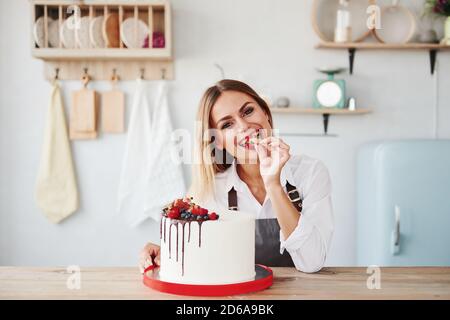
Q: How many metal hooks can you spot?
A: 5